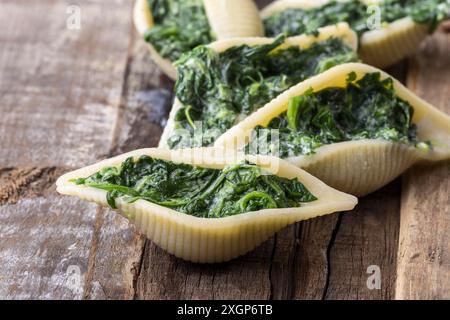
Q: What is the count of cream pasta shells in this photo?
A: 5